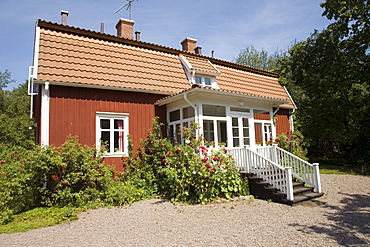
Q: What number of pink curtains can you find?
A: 1